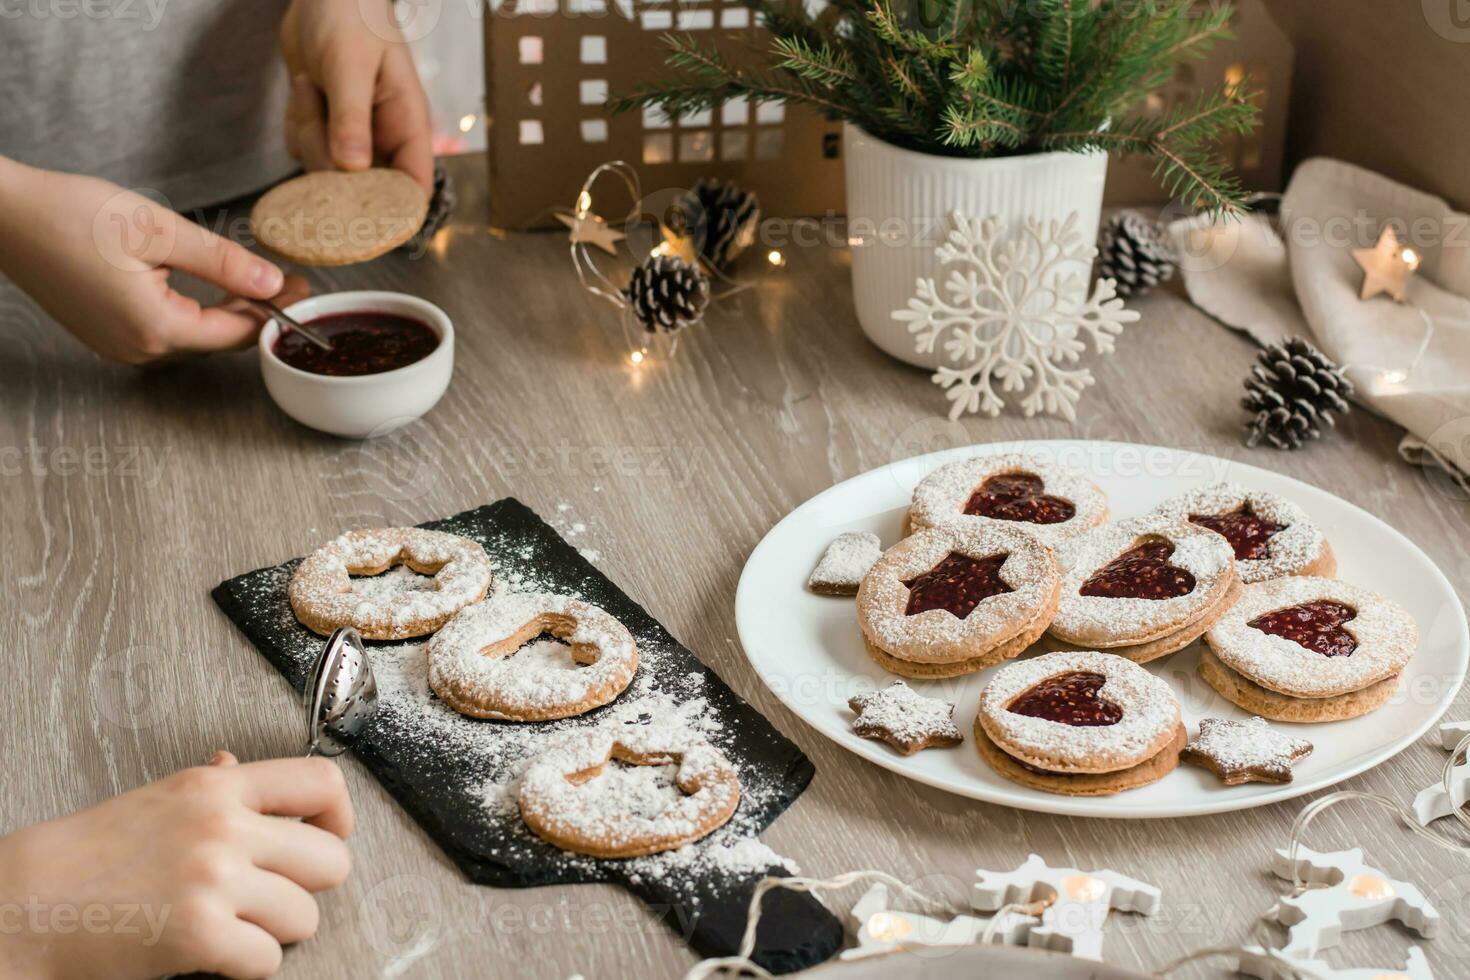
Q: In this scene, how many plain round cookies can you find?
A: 1